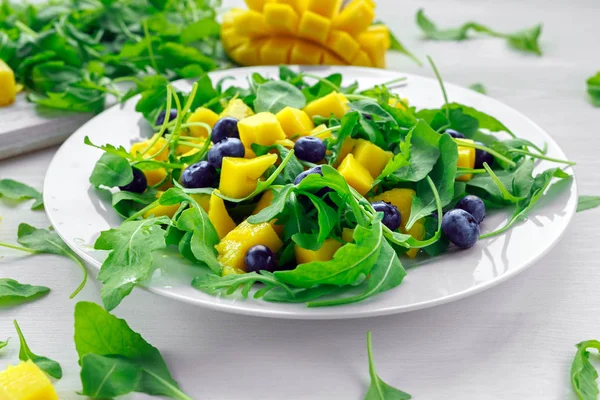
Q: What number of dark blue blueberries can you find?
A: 13